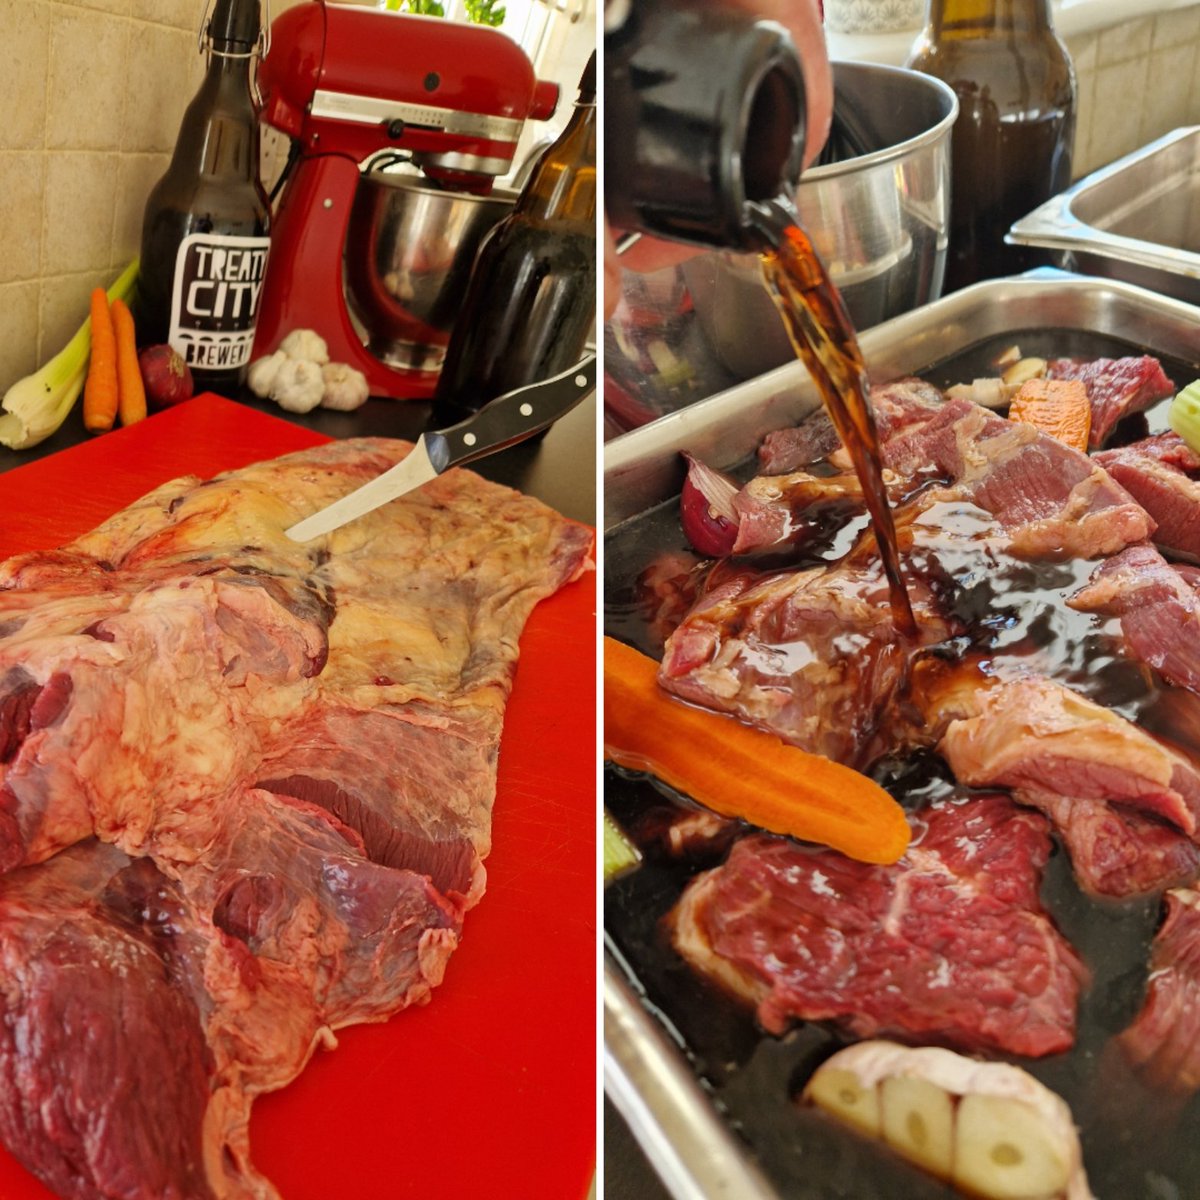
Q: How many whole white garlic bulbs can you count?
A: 4